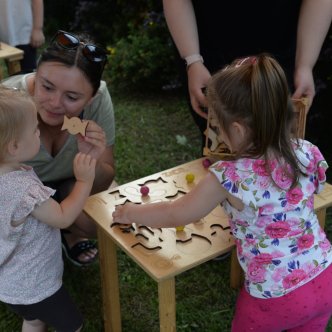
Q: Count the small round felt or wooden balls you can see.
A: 4